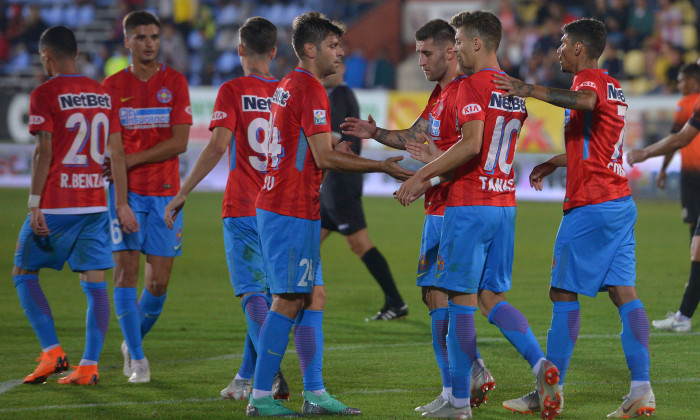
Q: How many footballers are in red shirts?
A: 7